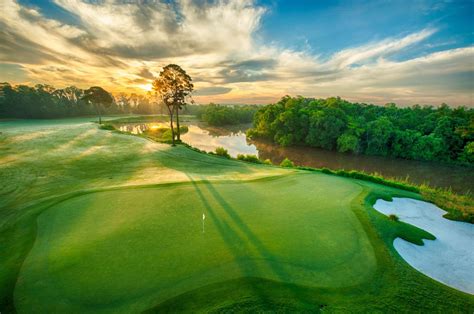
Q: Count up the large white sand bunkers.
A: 1